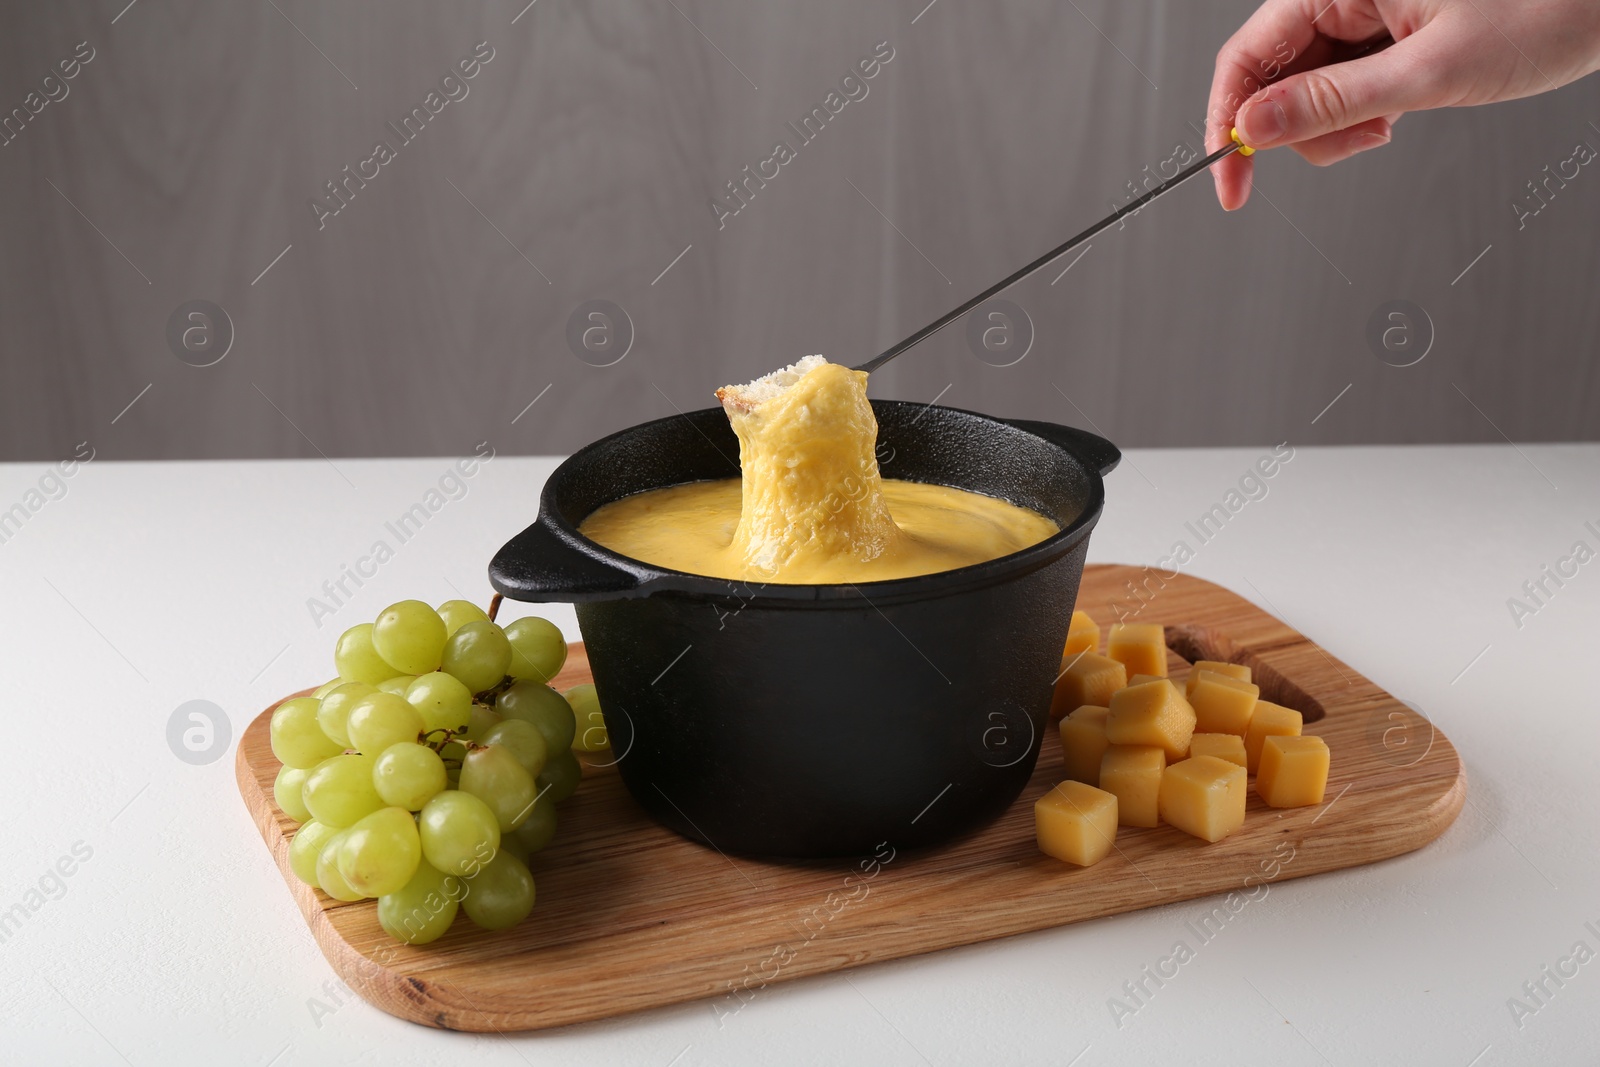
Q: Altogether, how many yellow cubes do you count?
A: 14